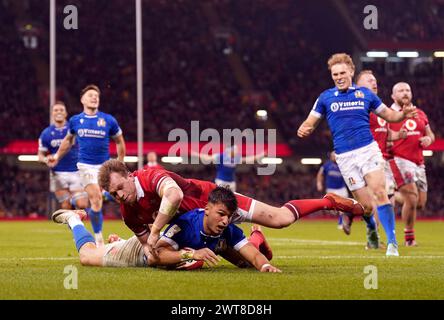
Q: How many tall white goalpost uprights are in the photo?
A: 2